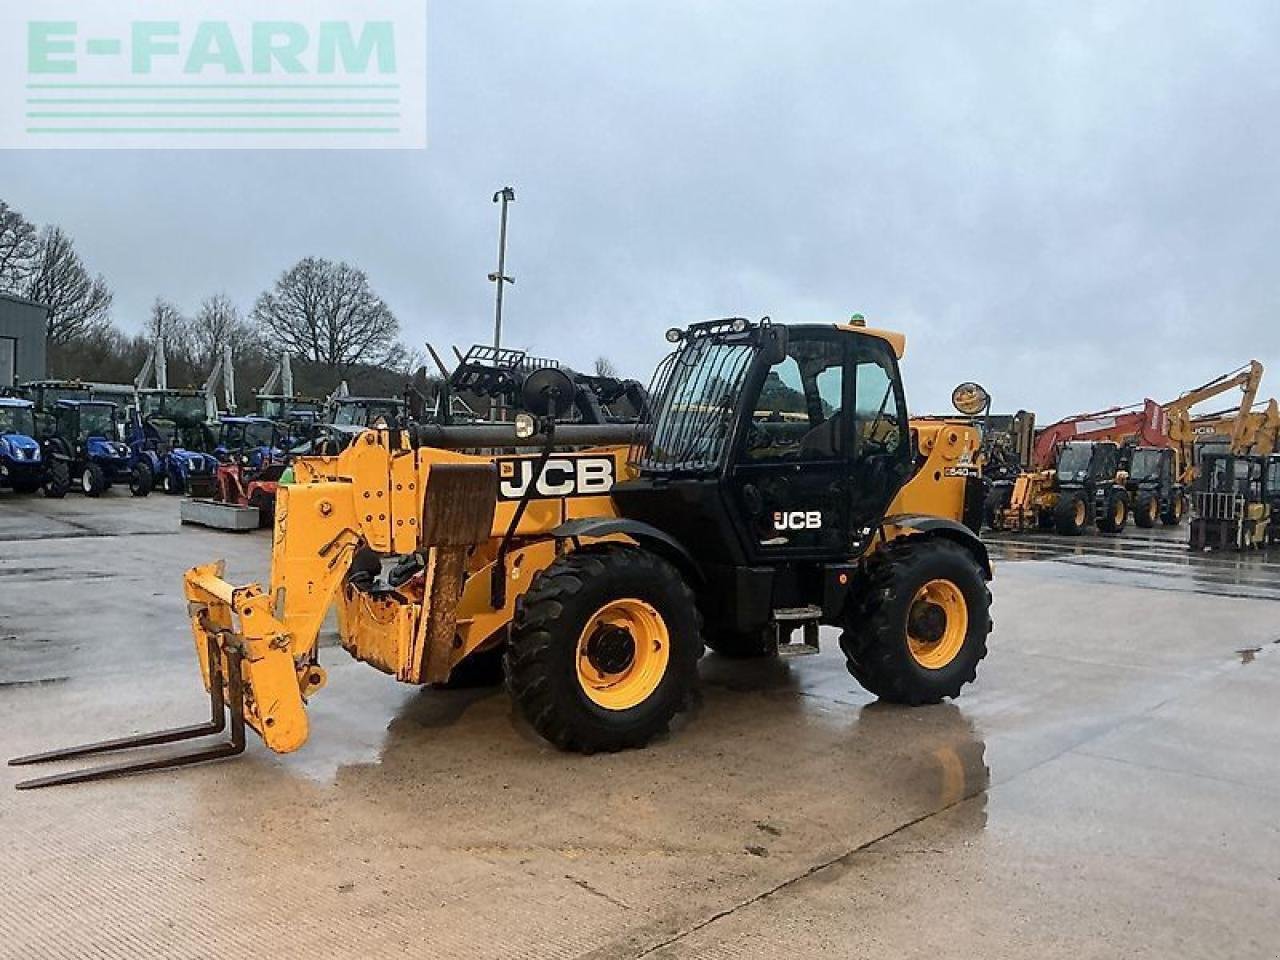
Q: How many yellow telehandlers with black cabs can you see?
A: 3